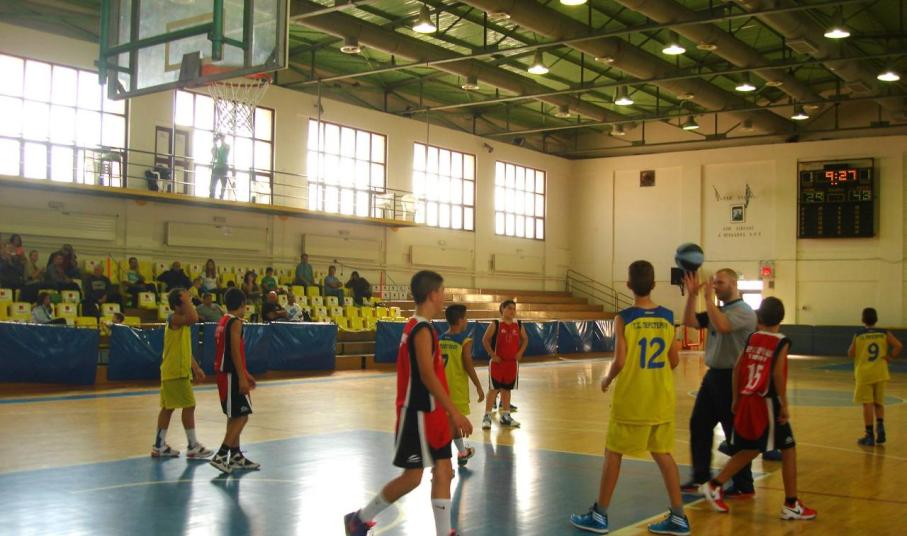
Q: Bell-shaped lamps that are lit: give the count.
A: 10